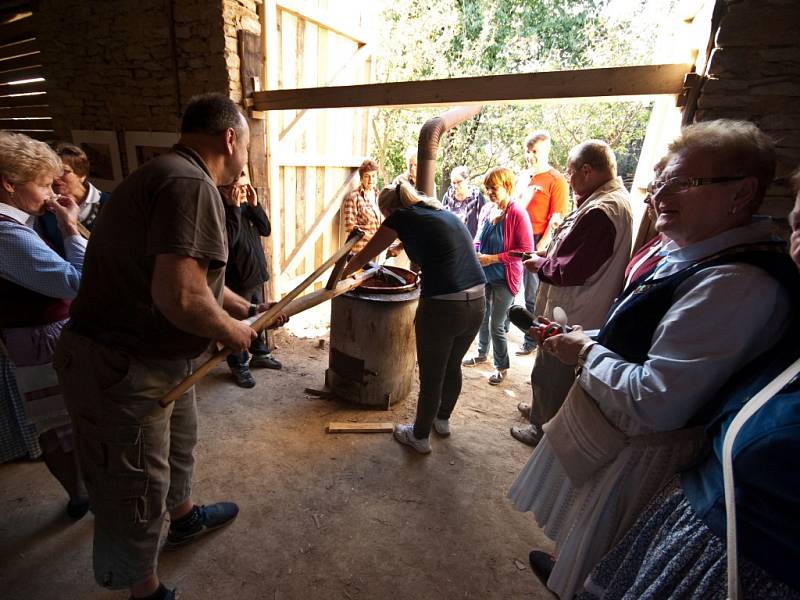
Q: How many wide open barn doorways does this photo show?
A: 1